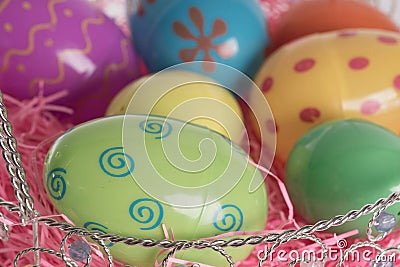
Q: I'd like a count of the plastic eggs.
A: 7